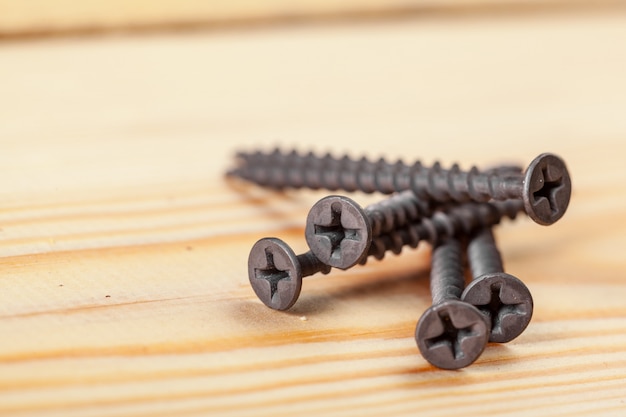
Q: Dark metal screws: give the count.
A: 5